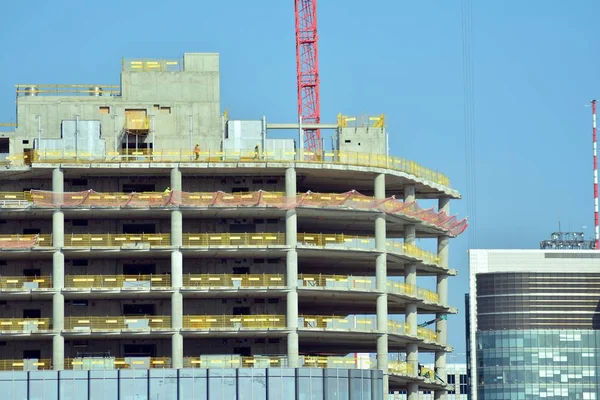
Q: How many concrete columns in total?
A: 6